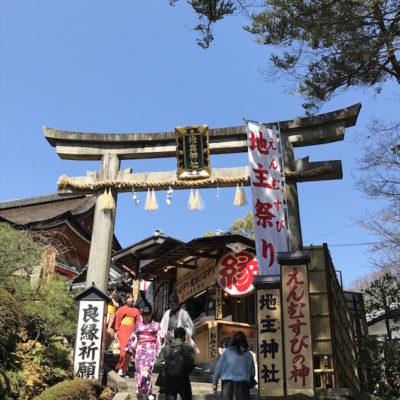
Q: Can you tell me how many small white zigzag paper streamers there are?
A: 3